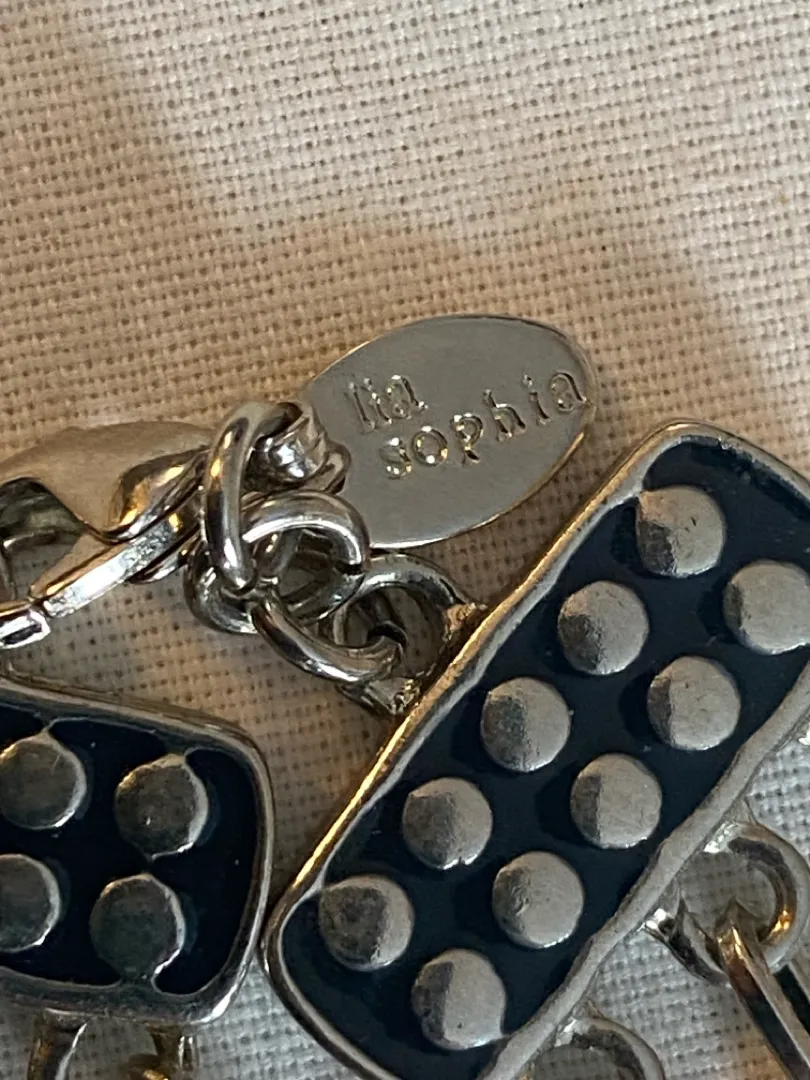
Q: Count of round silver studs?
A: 14